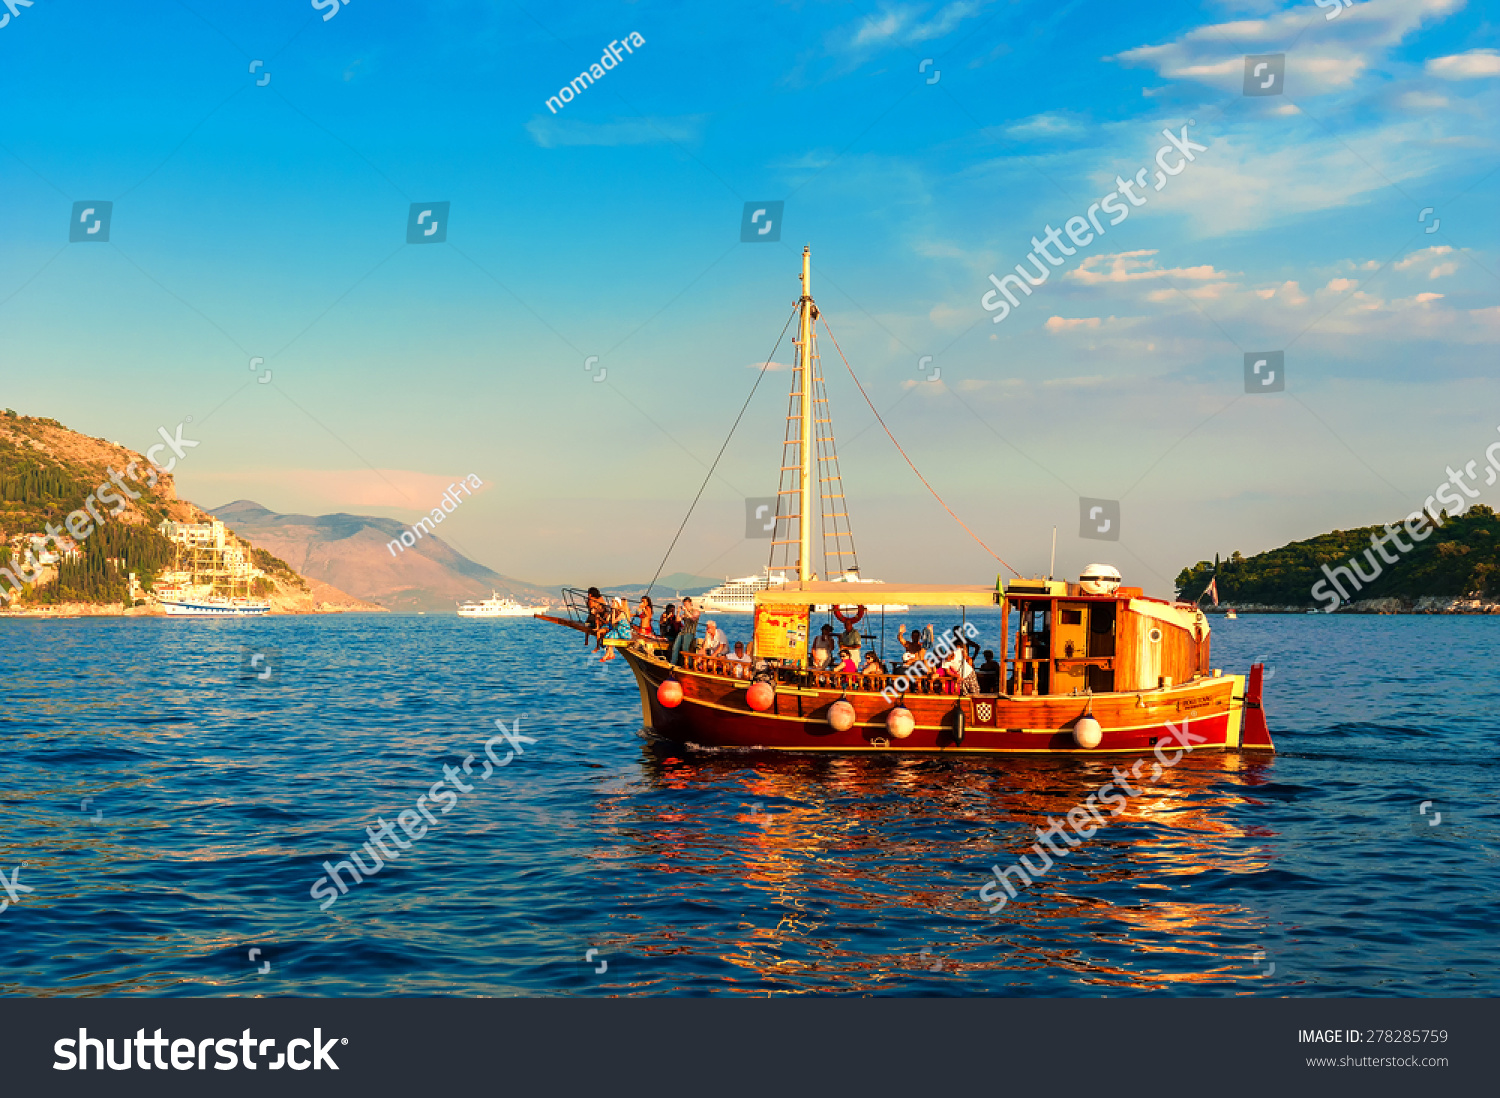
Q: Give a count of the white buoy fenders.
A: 3